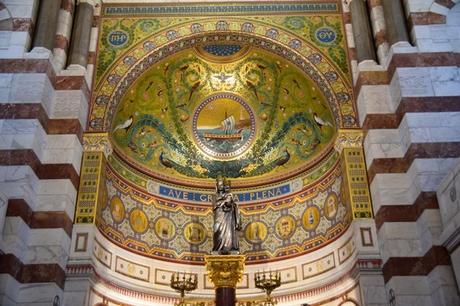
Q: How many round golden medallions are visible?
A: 8